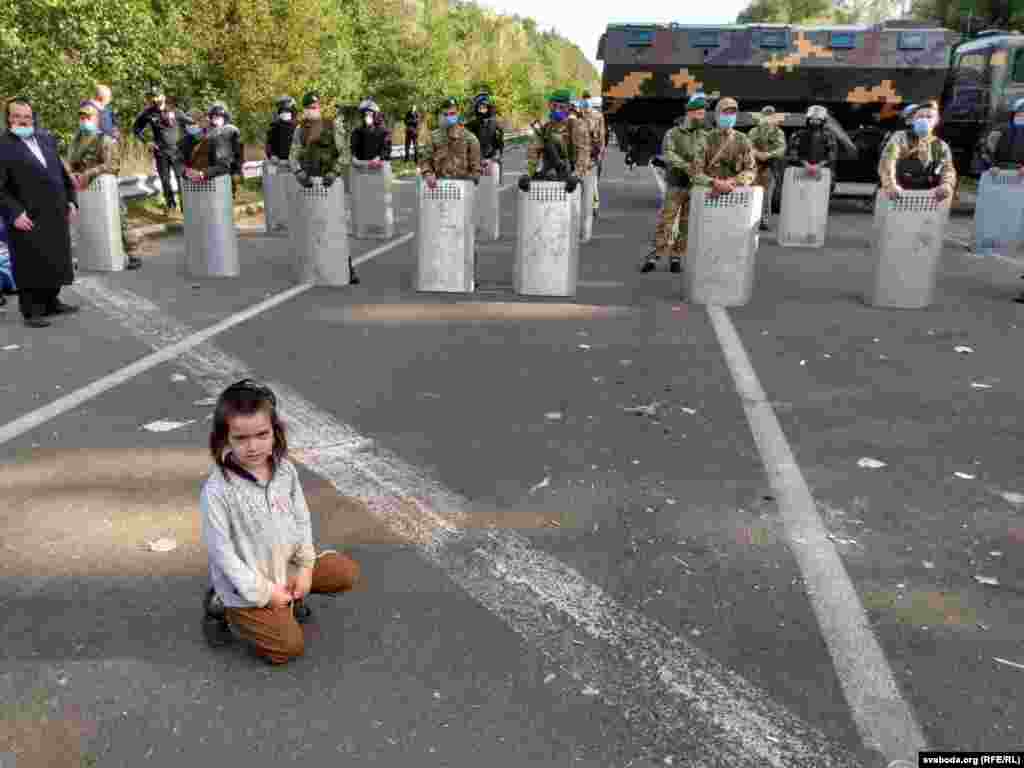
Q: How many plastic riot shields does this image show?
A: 13